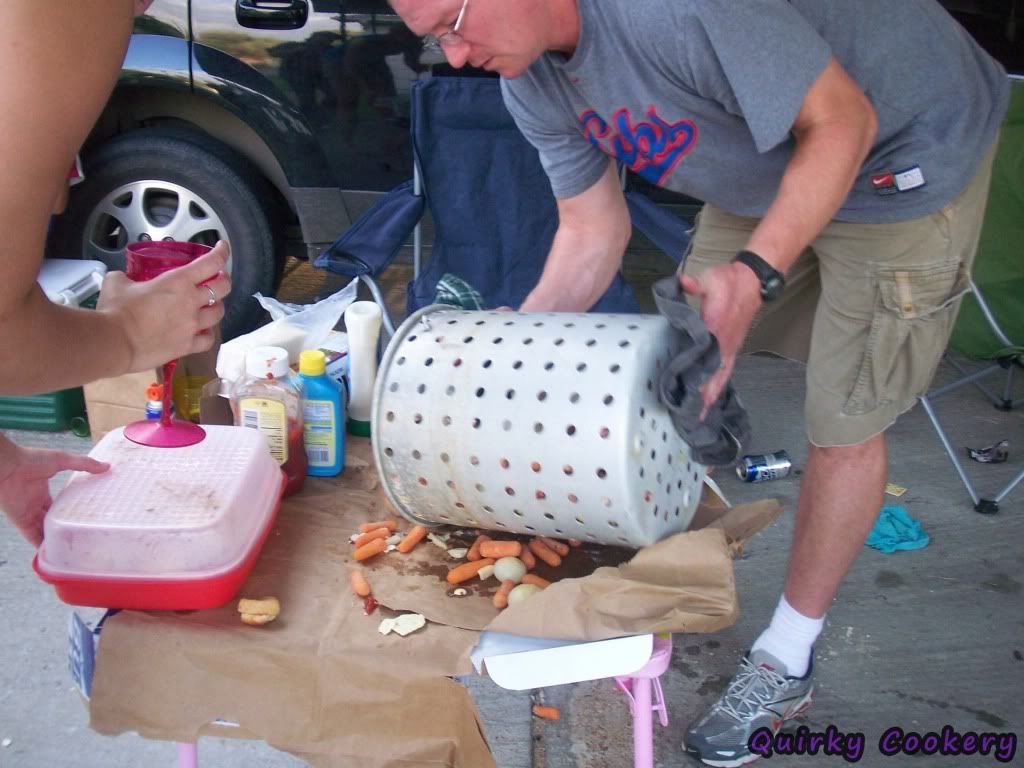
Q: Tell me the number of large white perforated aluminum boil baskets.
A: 1